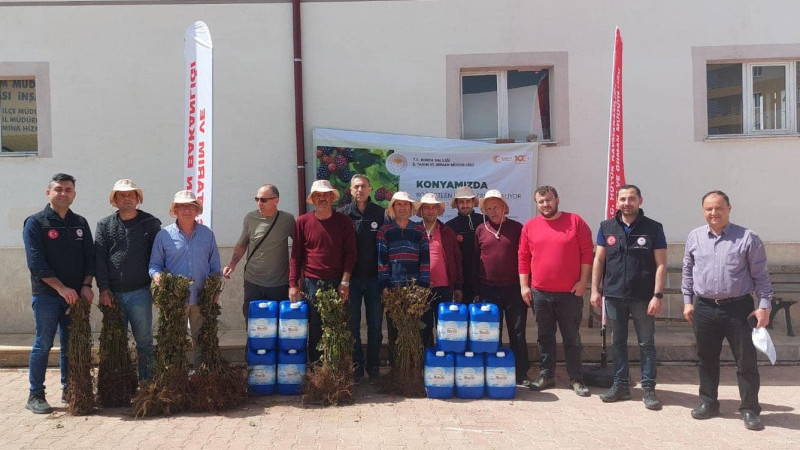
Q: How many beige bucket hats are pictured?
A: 7